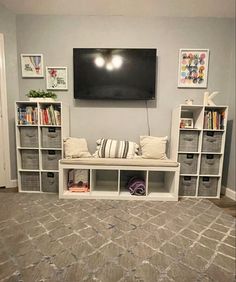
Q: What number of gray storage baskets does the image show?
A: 12